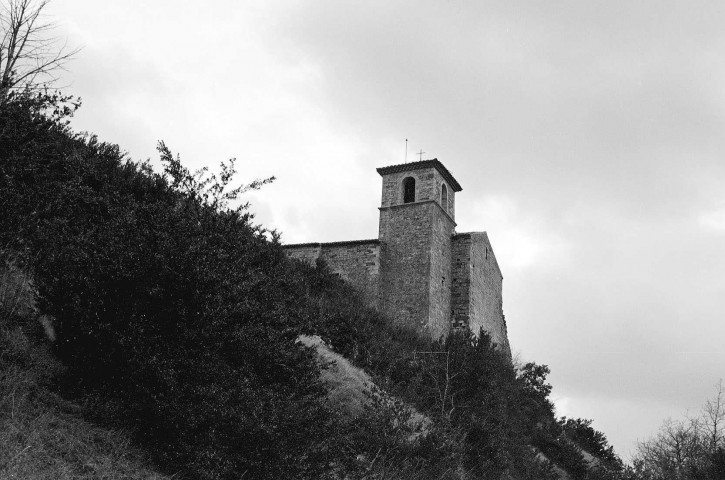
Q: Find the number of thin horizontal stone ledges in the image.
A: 1